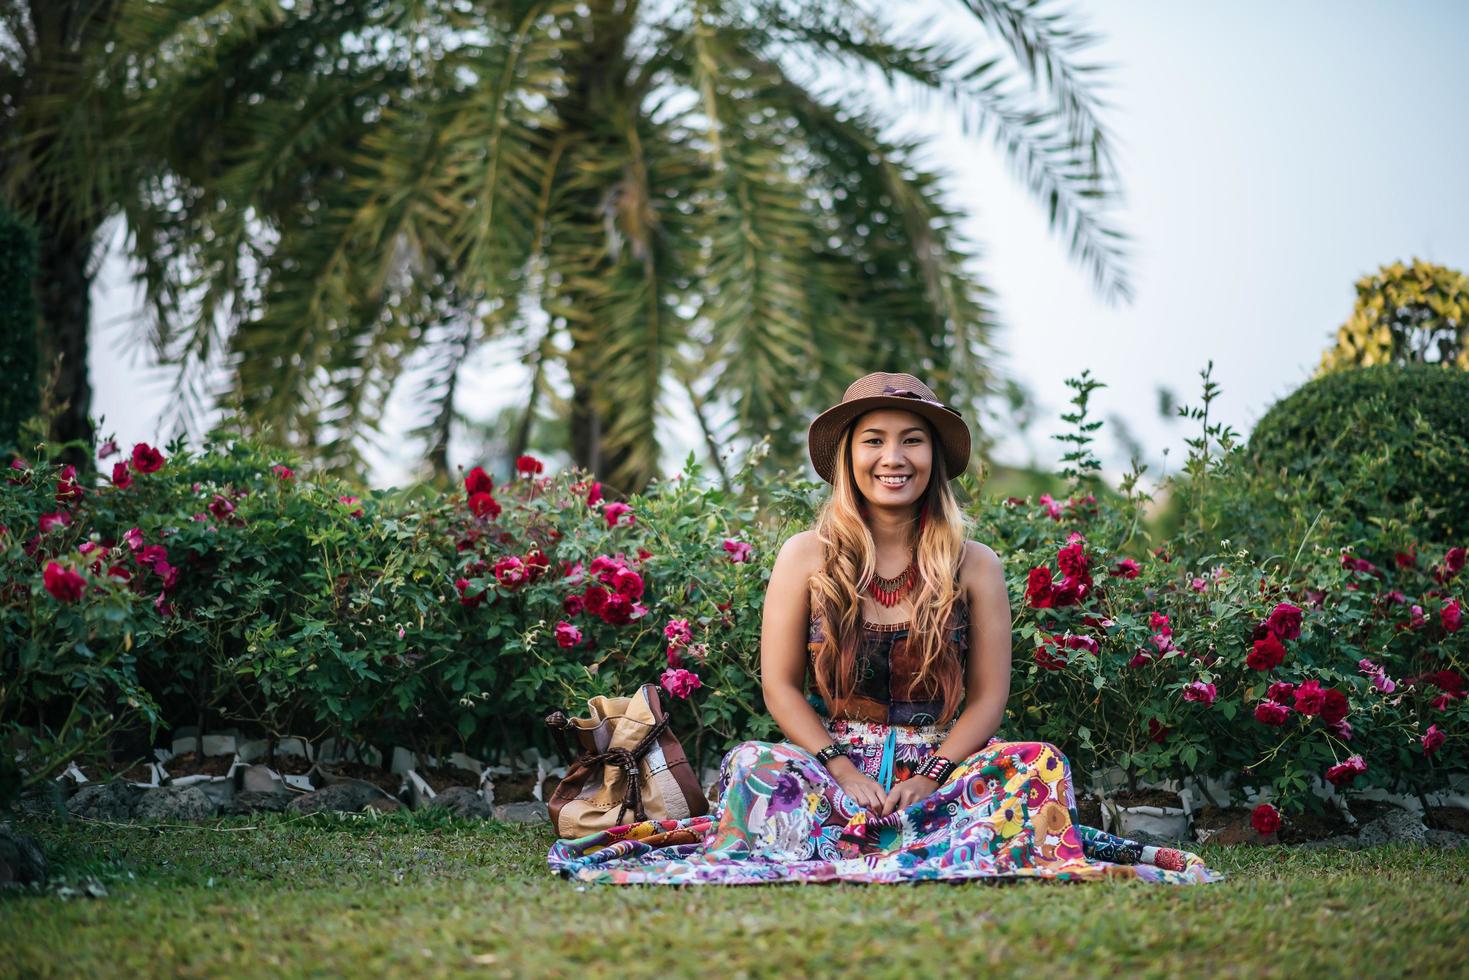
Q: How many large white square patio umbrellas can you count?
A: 0